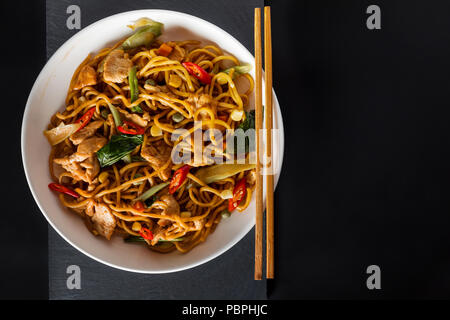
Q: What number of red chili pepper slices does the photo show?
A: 7